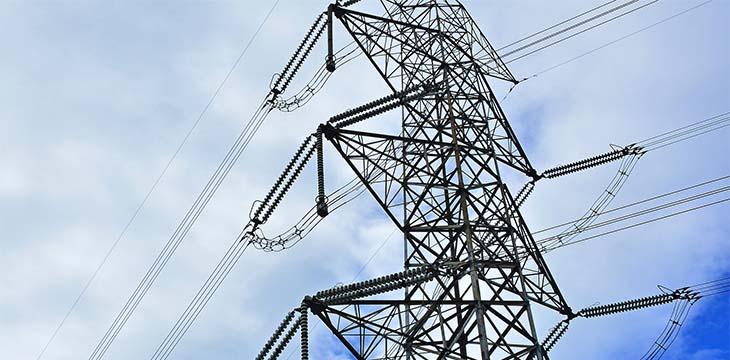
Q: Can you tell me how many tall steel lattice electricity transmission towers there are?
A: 1